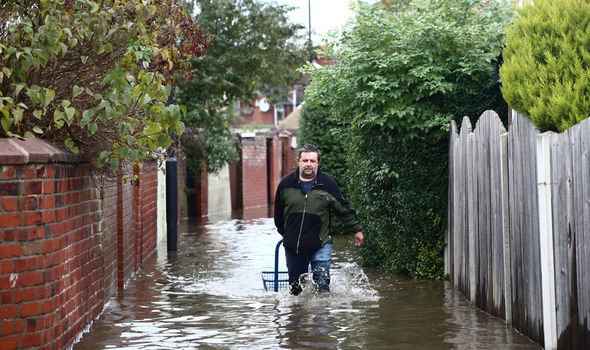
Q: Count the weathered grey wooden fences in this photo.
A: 1